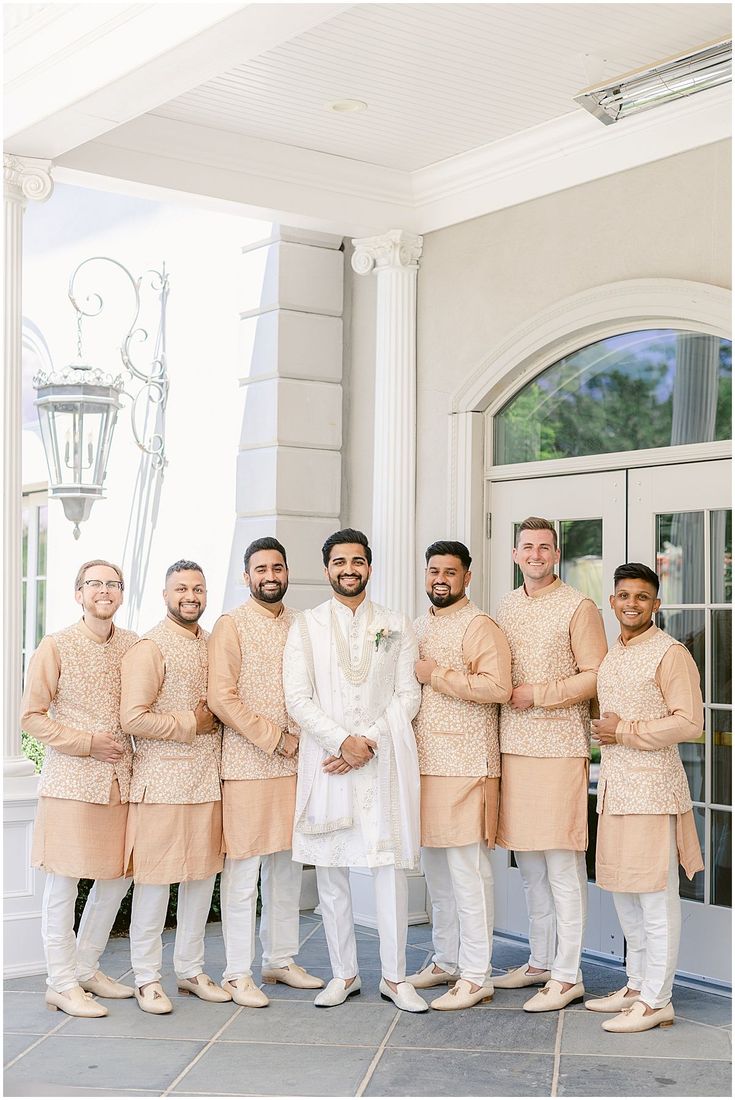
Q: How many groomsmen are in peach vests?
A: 6